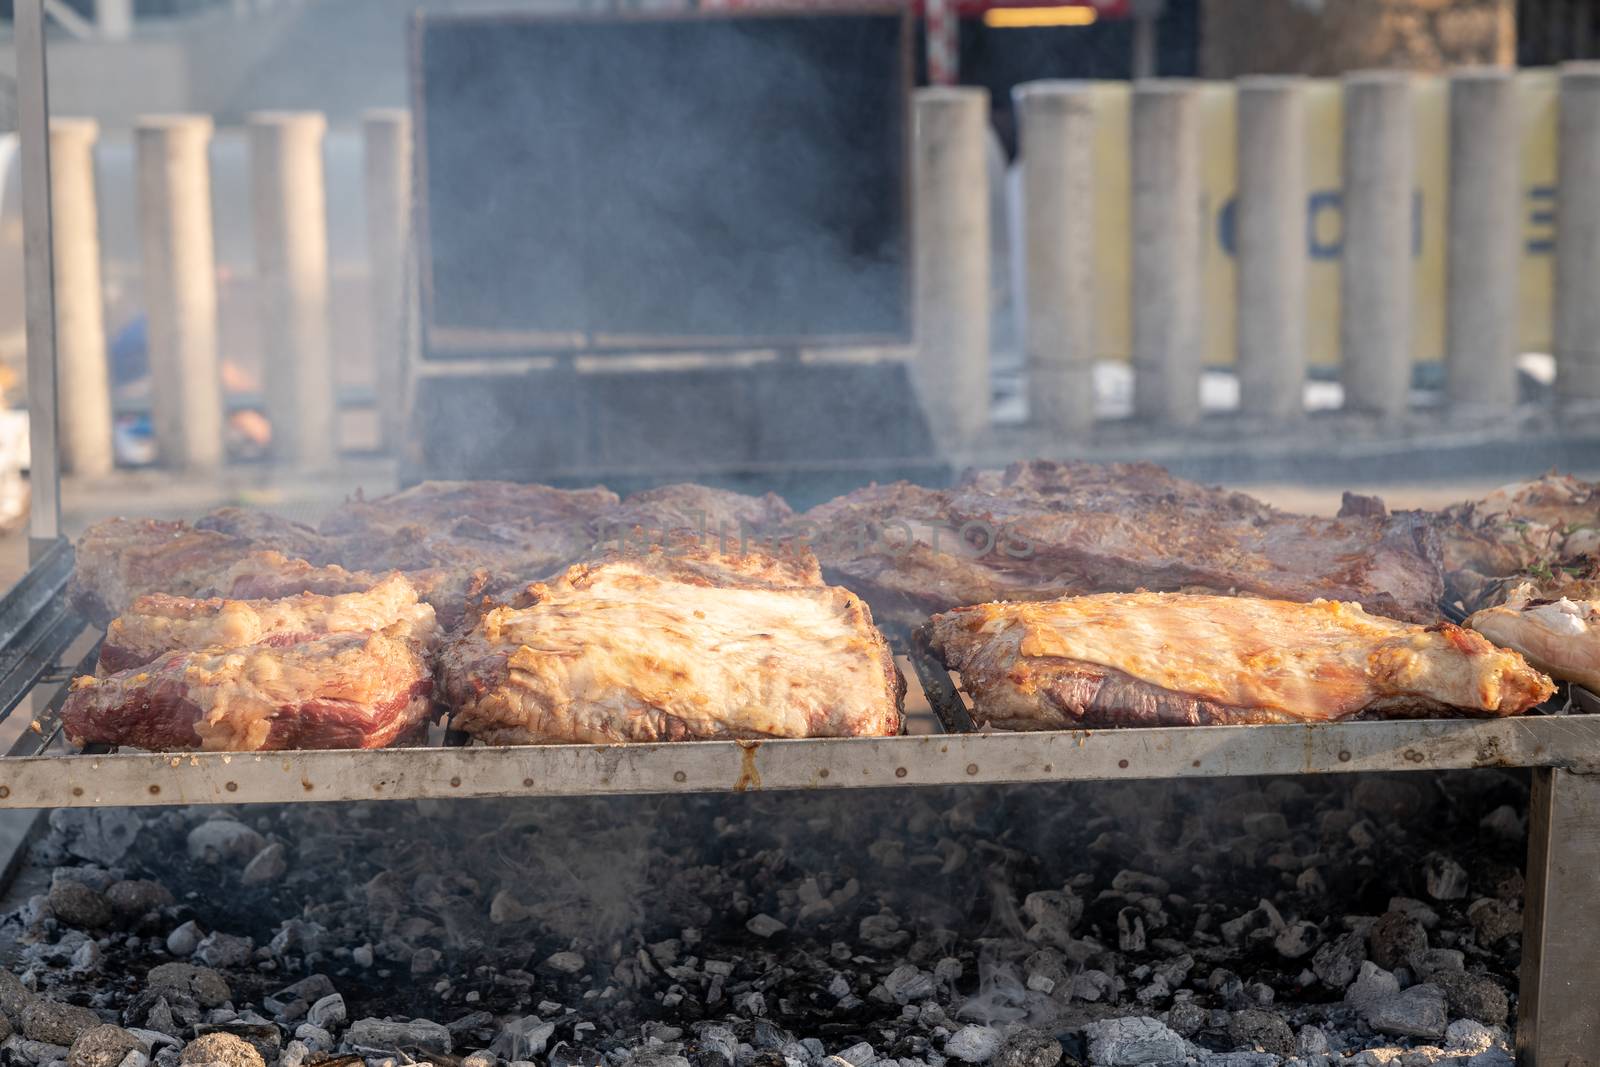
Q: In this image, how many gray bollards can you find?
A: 11